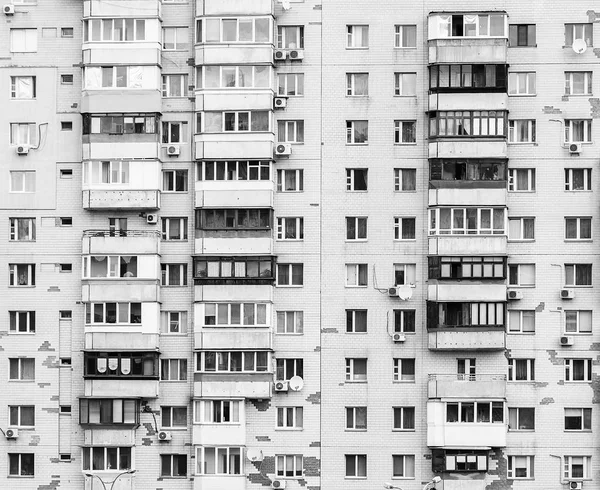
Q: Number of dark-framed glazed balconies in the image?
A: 11